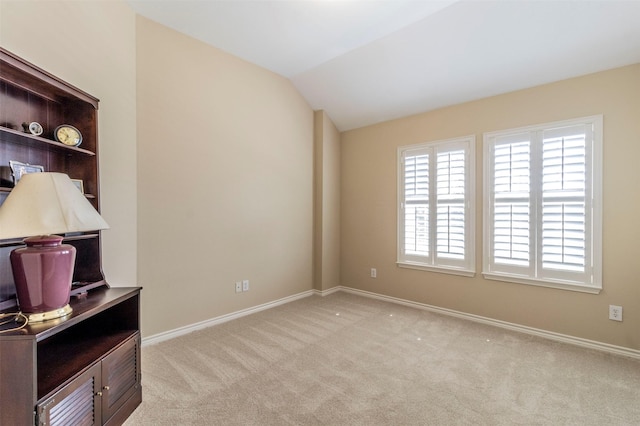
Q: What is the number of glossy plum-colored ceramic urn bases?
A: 1